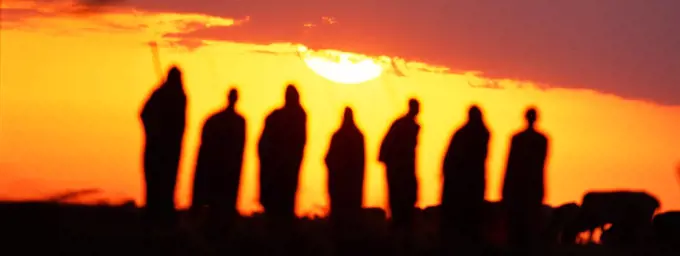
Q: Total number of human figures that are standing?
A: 7